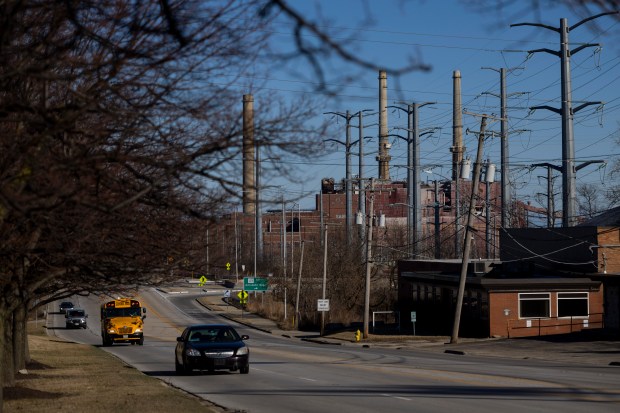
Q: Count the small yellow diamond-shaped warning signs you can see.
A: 3